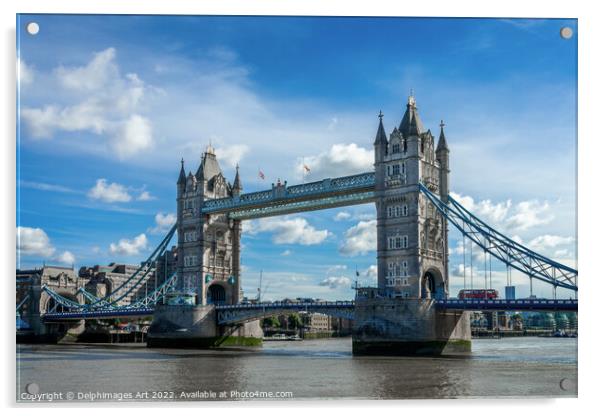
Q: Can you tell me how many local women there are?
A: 0